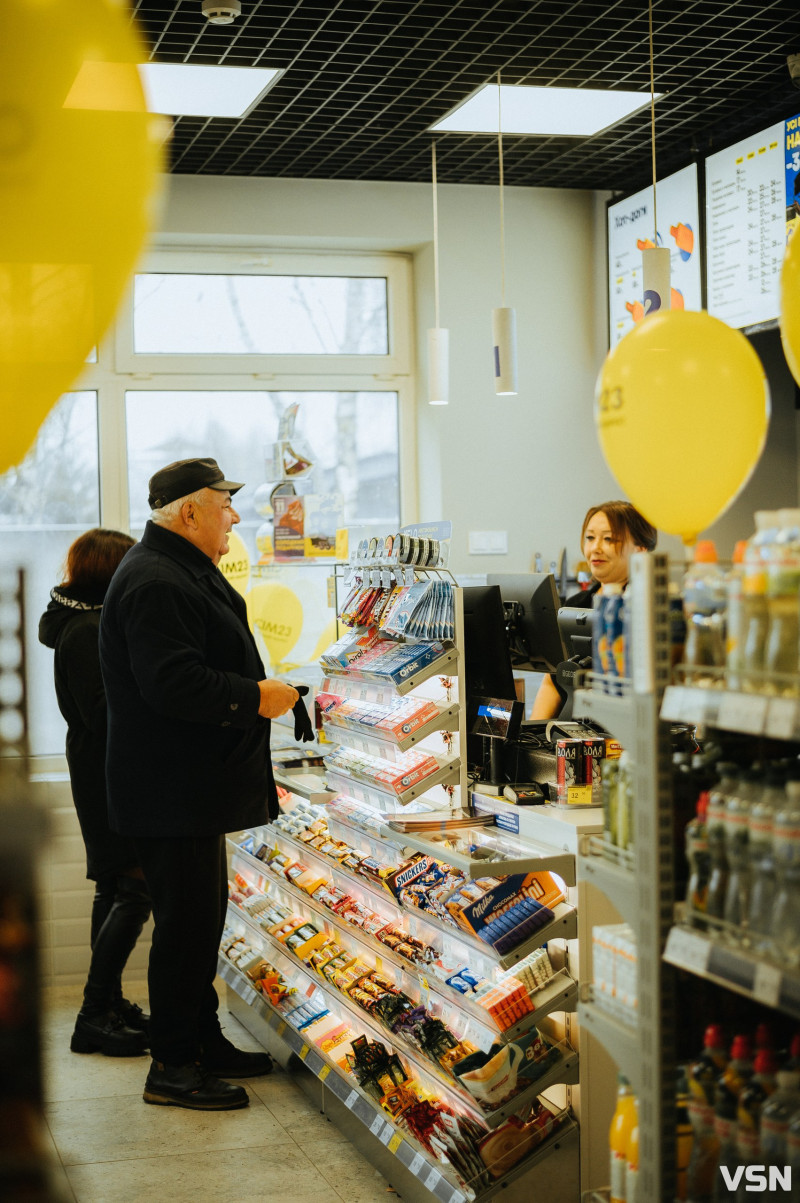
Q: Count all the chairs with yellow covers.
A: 0